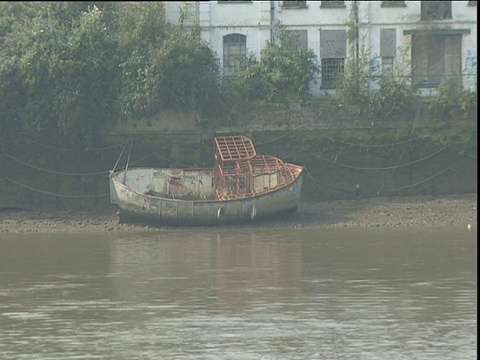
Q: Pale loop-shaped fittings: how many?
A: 2